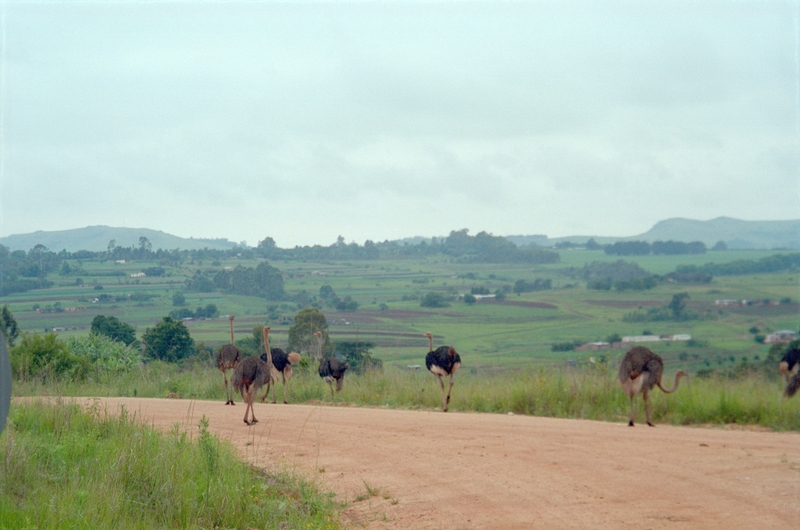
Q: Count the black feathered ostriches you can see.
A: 4